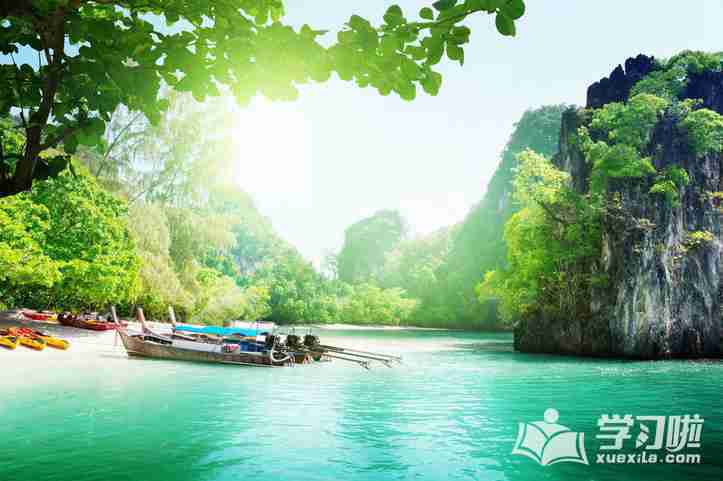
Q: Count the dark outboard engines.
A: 3